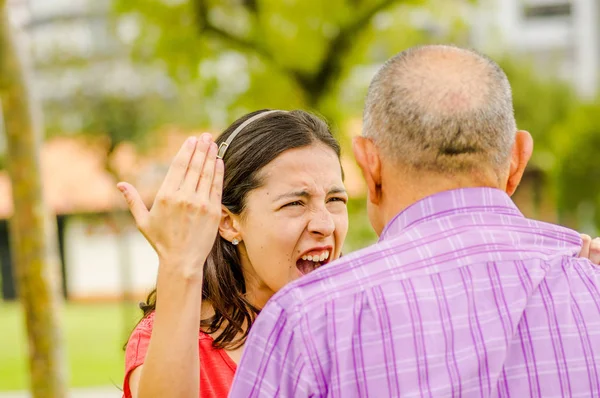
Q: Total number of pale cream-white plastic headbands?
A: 1